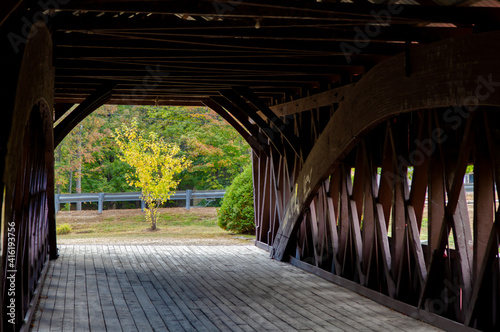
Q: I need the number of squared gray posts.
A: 4